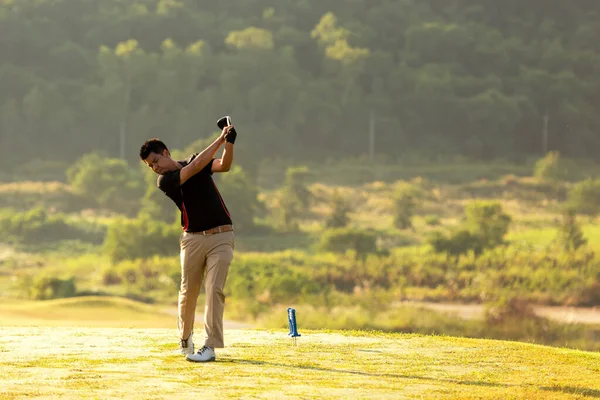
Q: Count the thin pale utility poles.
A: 3